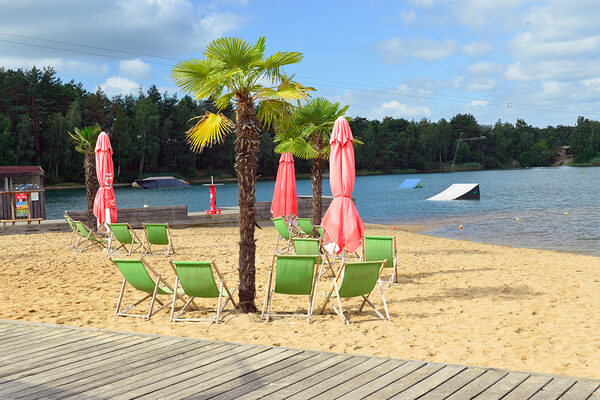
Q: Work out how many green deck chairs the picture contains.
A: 13